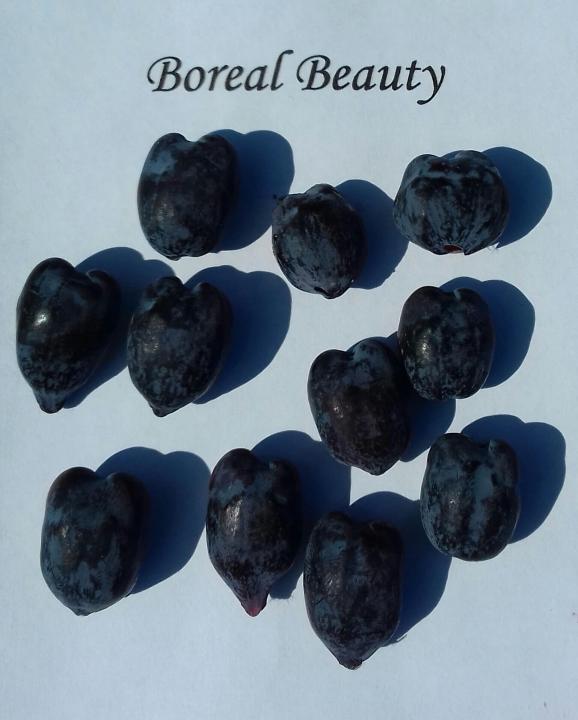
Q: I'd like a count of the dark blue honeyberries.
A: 11